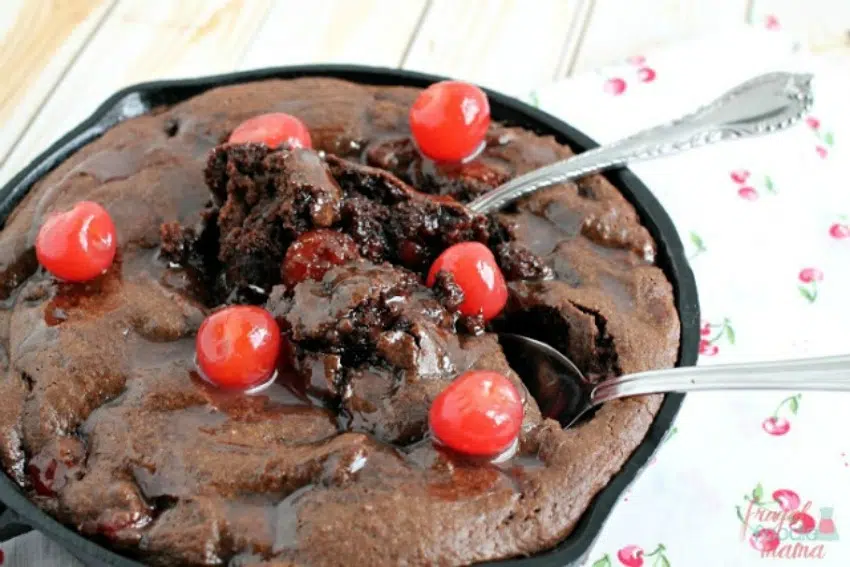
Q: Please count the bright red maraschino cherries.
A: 6